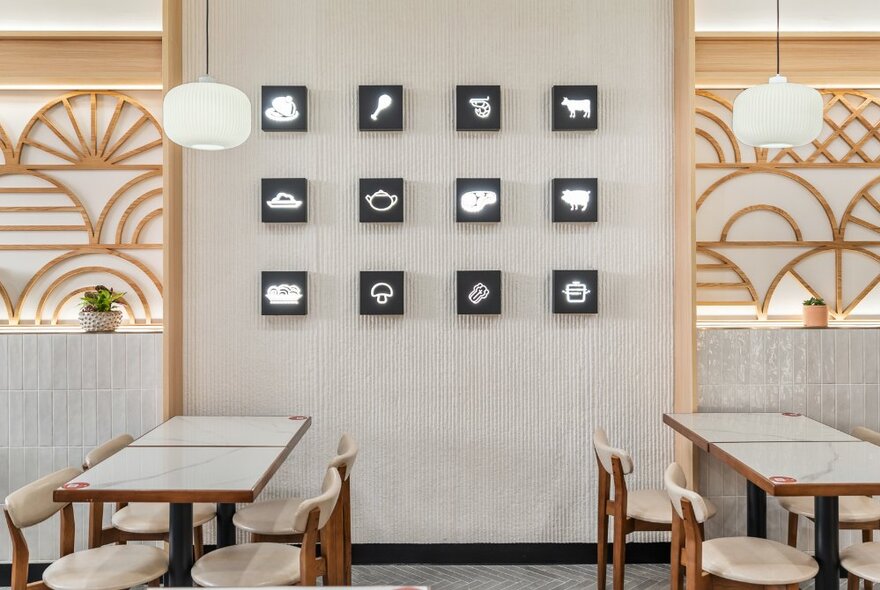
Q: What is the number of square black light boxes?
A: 12